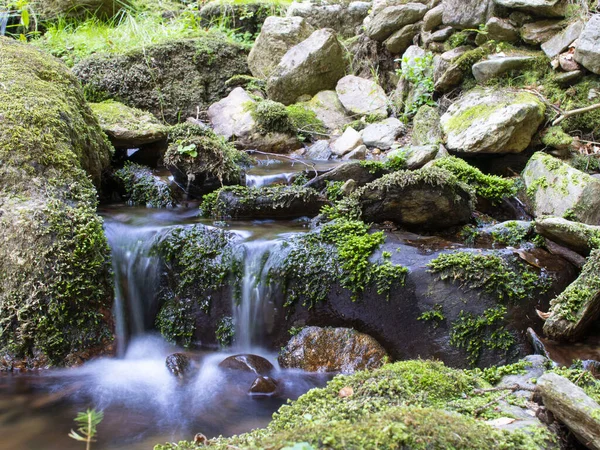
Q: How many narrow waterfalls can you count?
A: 2